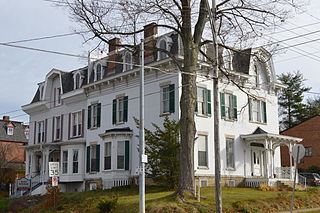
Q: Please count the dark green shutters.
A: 14